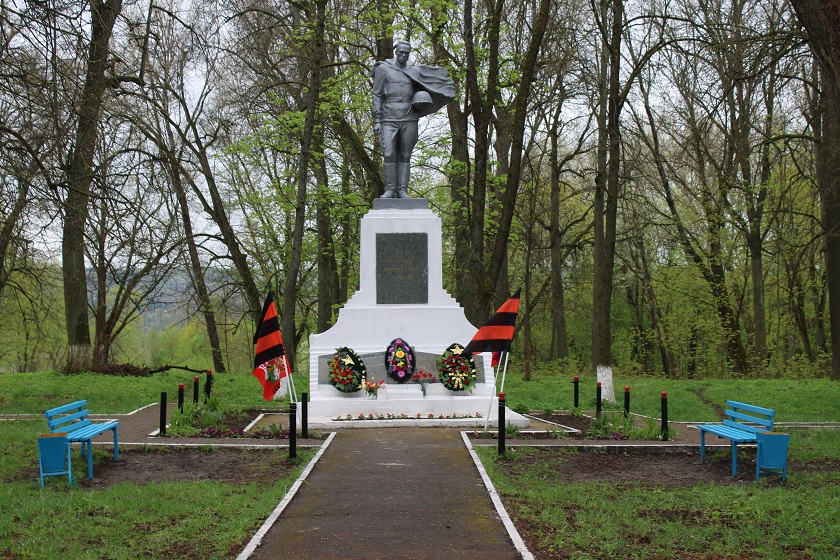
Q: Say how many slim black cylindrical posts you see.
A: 11